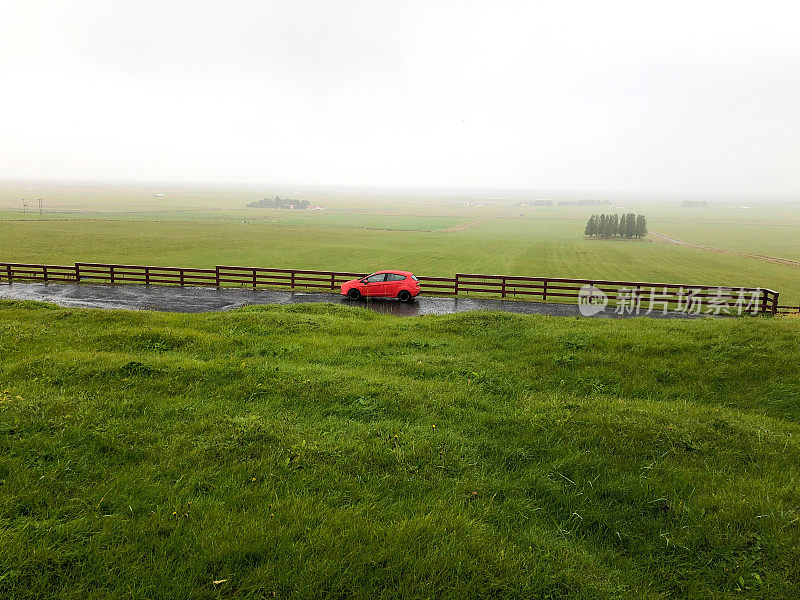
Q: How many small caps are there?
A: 1